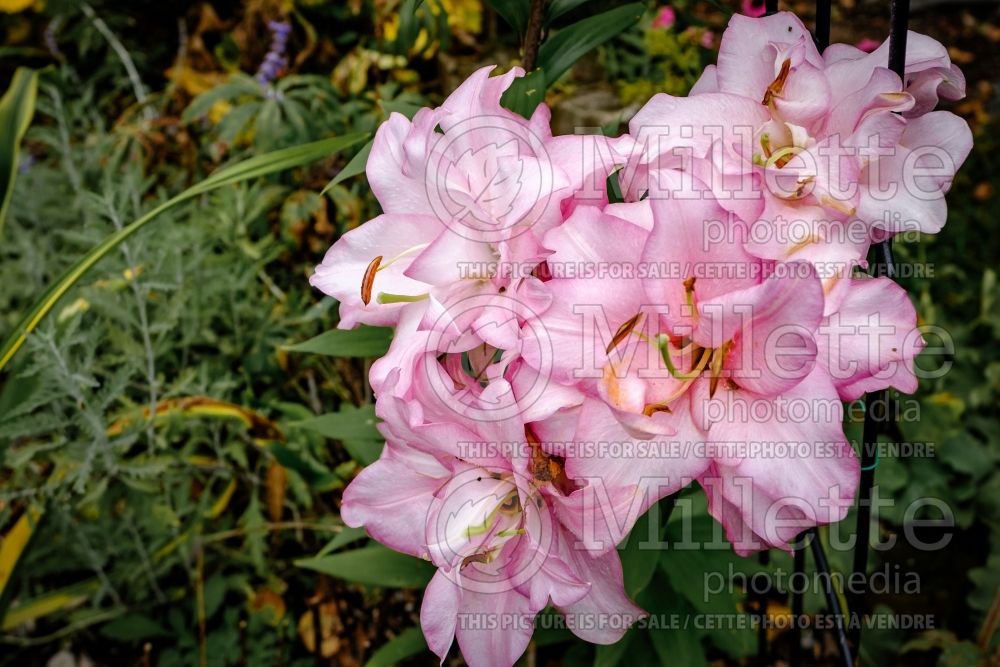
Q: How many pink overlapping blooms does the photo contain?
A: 4